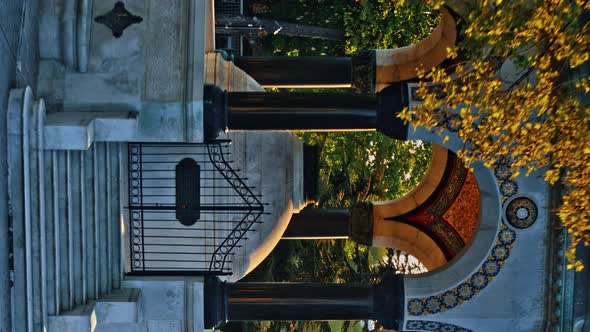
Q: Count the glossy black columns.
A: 4